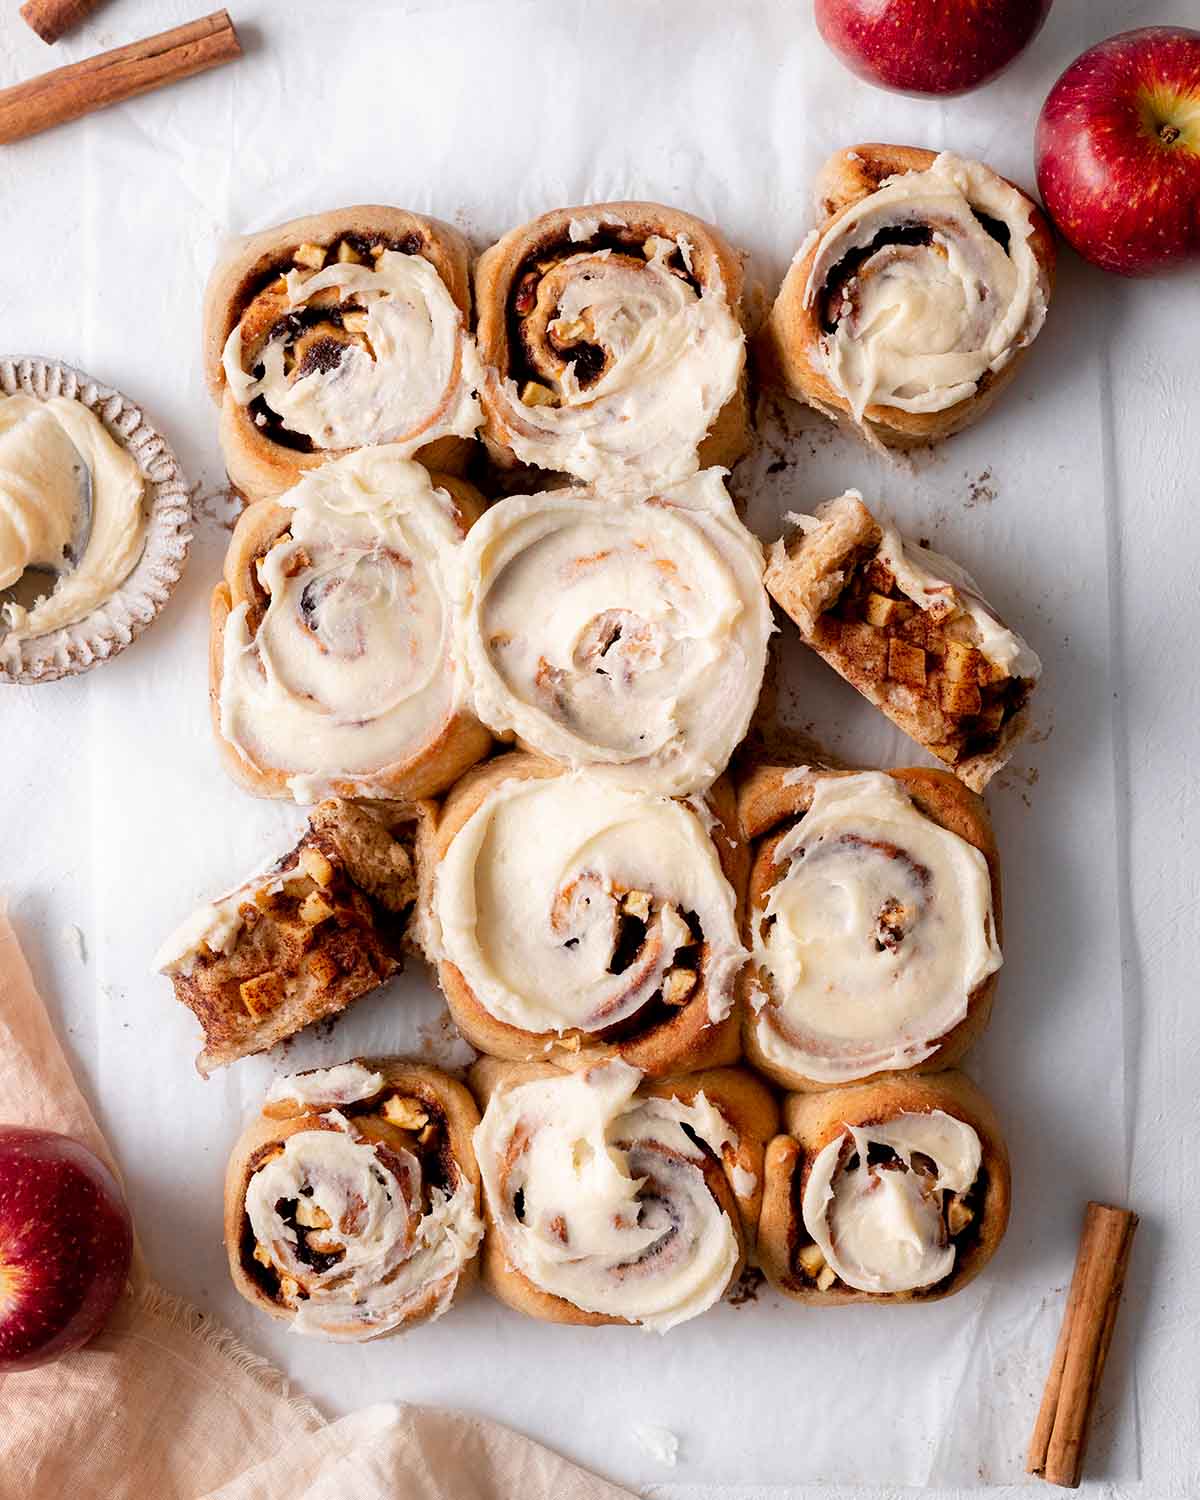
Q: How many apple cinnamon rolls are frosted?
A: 12